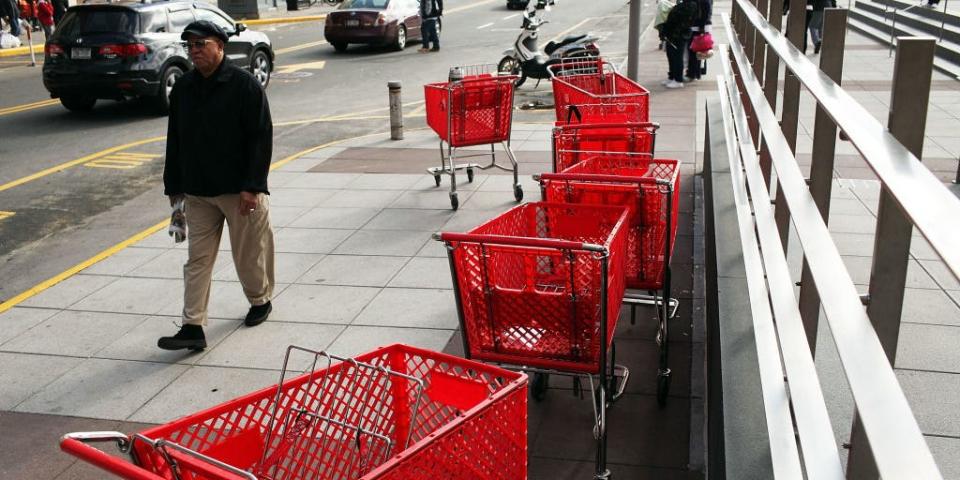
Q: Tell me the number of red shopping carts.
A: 6